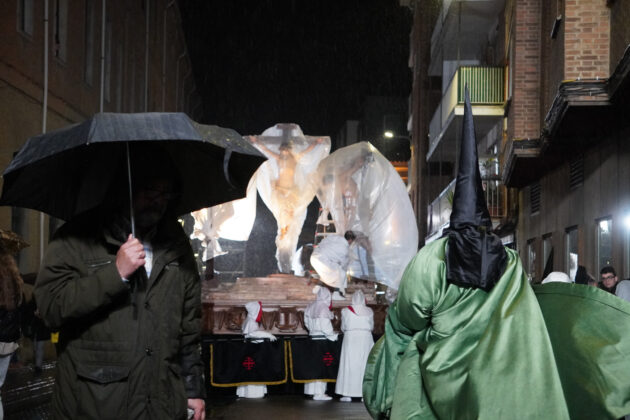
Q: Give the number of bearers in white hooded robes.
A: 3